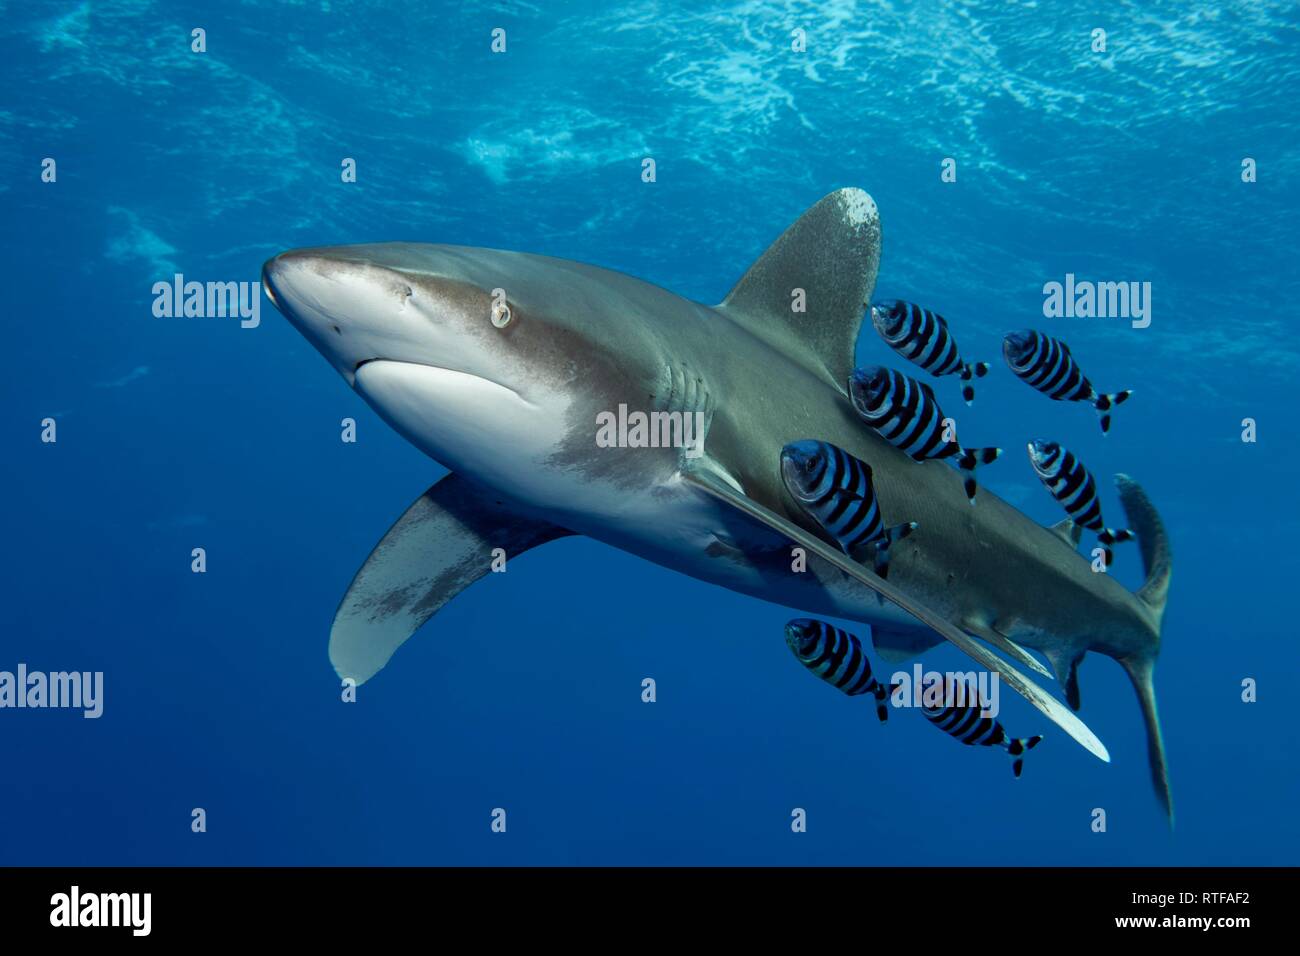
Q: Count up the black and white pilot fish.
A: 7